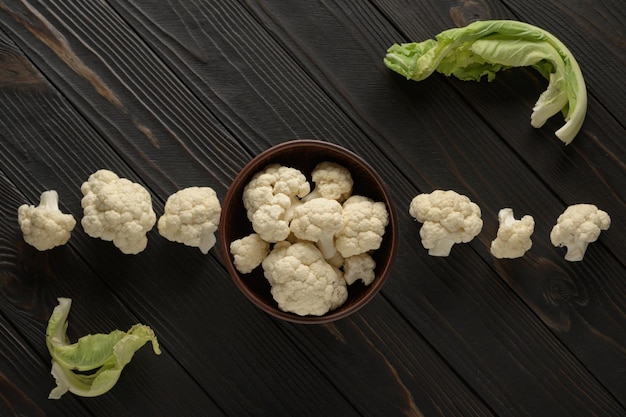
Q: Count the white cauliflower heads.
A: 13